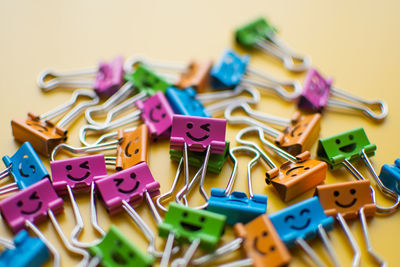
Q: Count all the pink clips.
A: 7